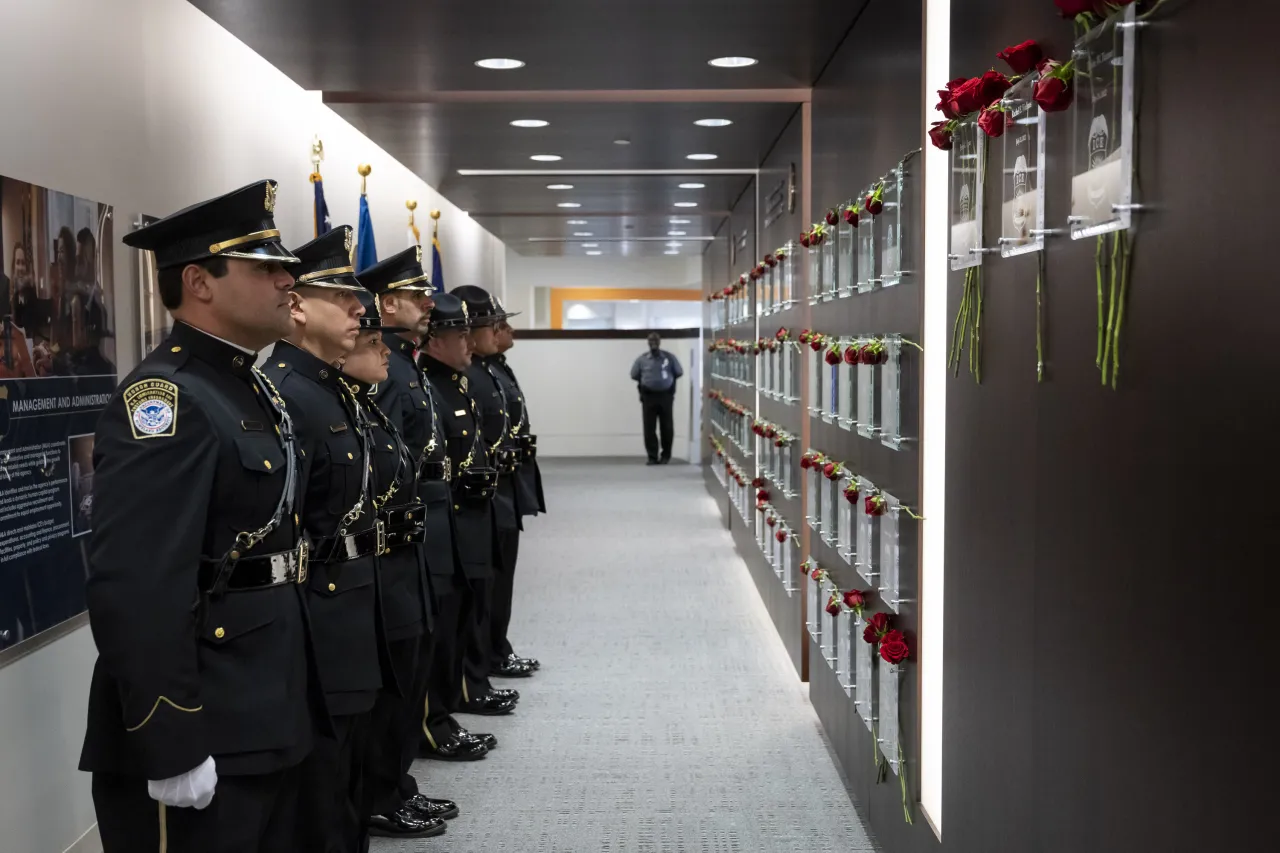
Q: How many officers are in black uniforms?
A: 7